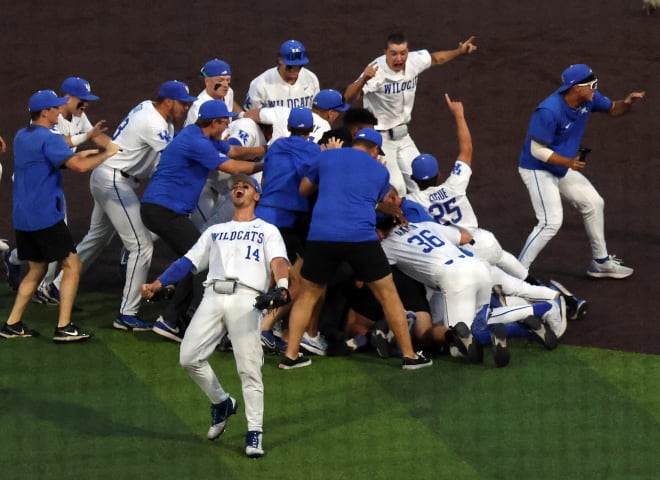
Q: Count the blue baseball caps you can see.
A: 12